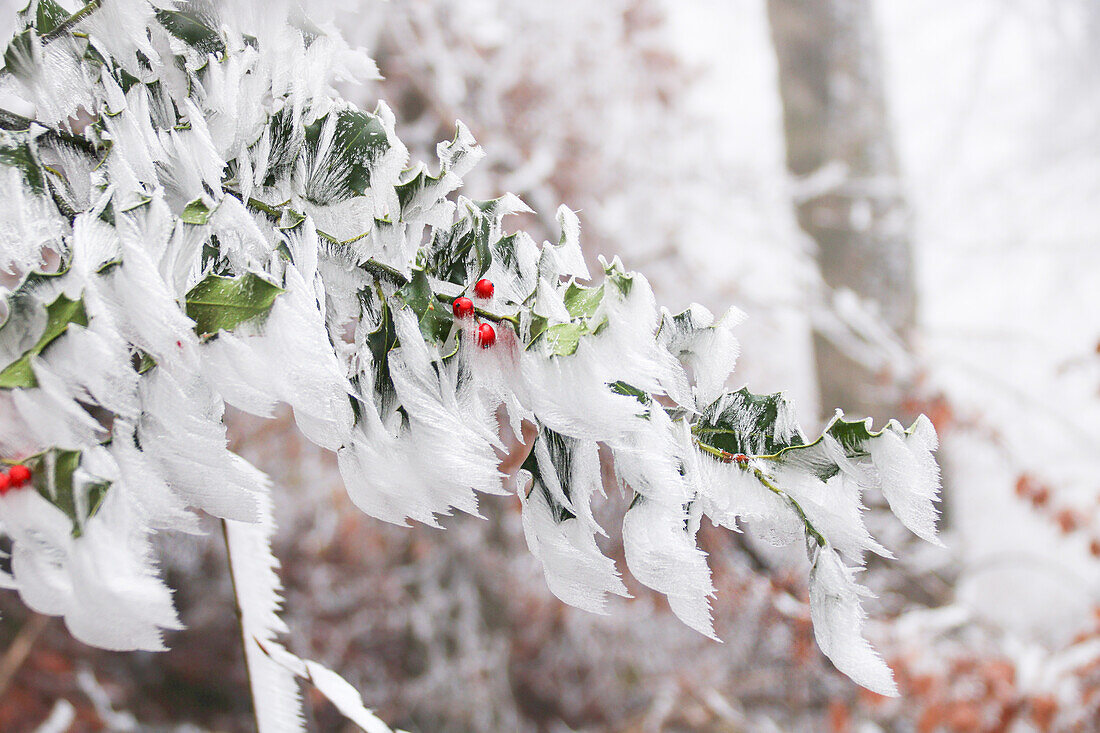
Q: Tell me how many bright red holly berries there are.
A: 5